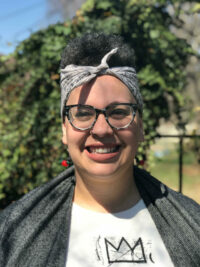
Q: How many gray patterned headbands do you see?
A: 1